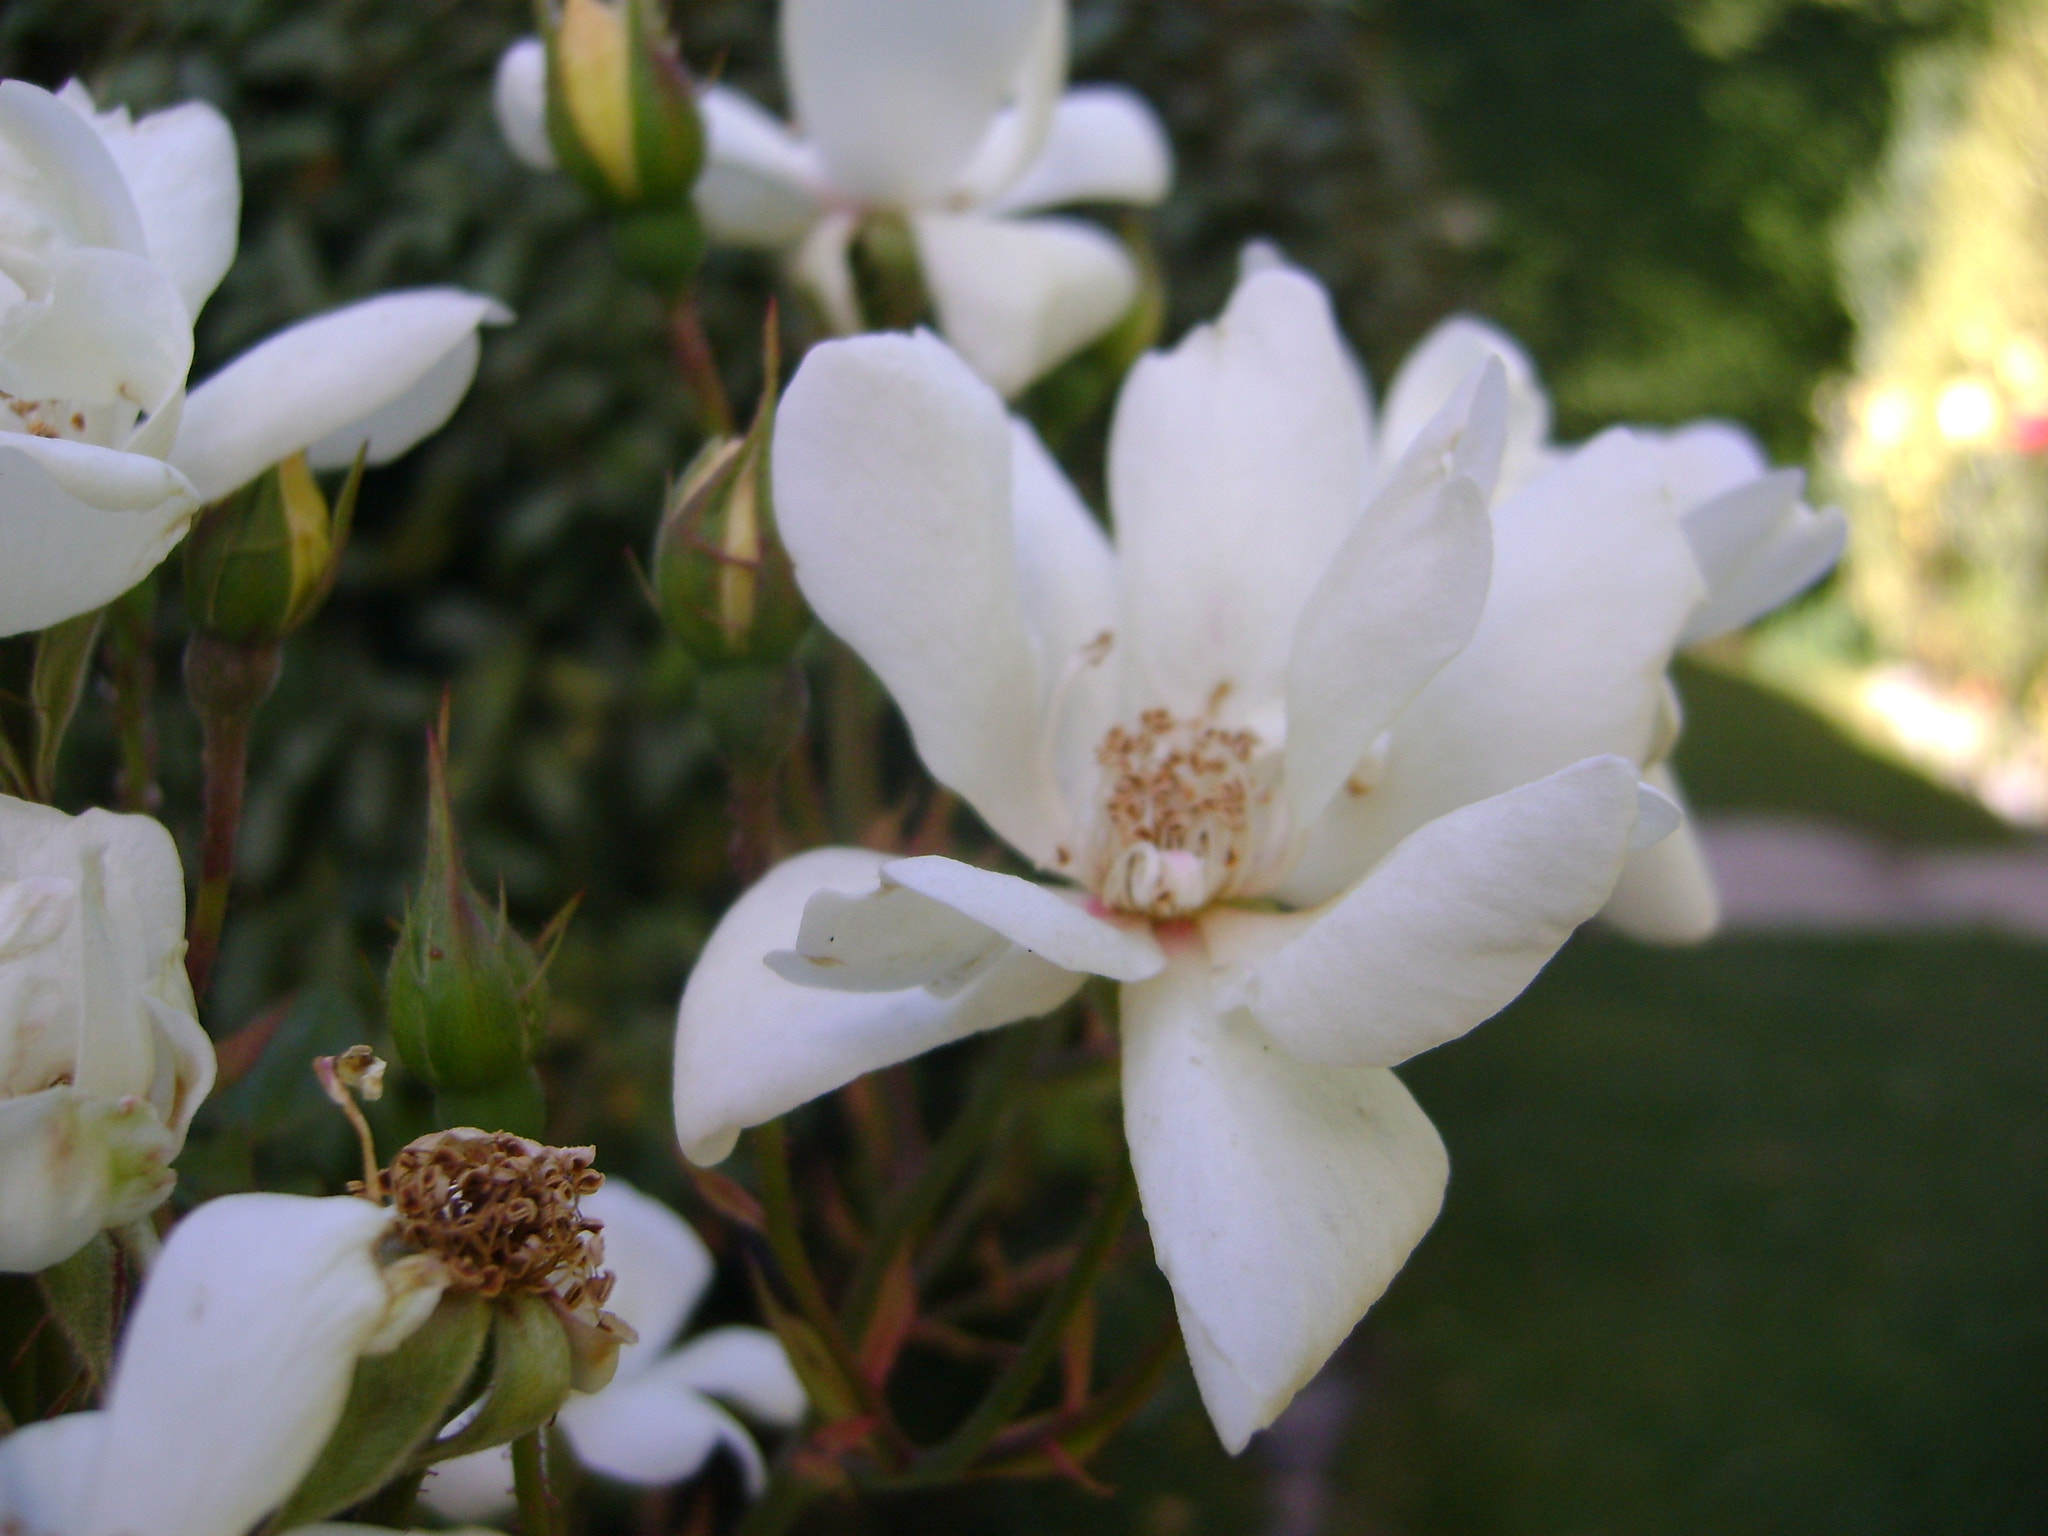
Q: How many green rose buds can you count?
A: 4